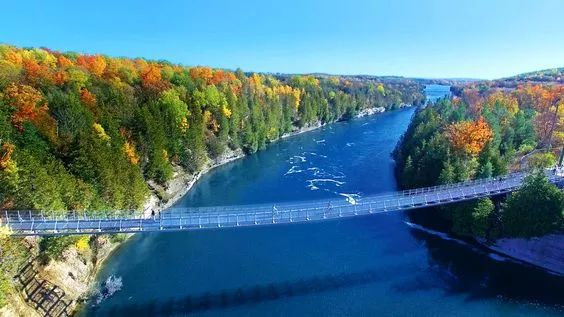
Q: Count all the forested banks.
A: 2